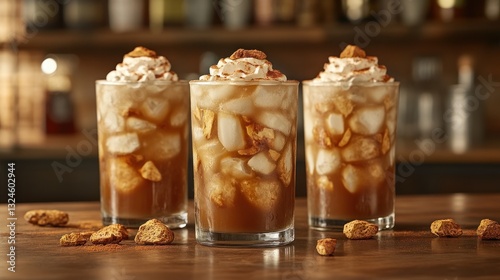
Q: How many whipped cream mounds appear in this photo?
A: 3